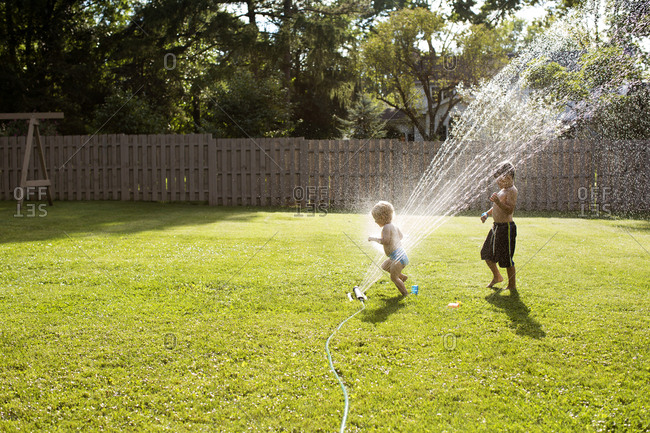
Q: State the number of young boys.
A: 2